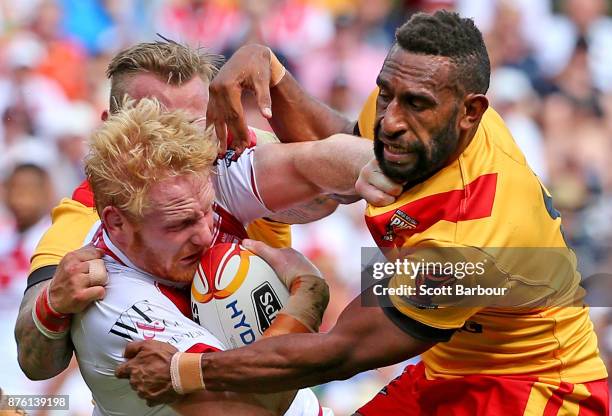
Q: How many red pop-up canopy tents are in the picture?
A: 0